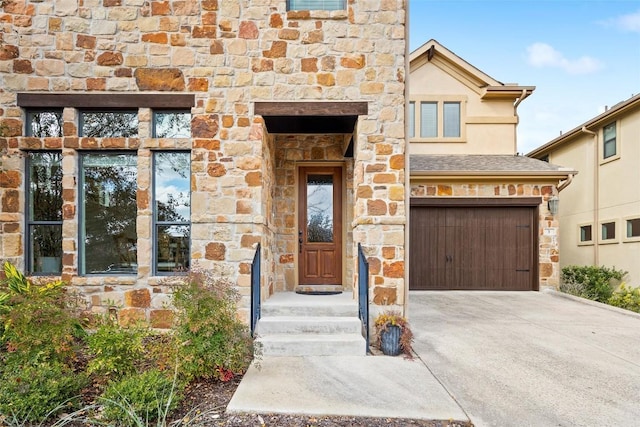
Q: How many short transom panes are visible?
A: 3